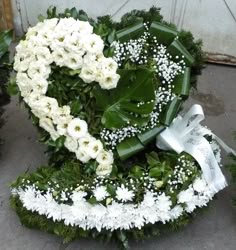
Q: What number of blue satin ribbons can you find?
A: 0